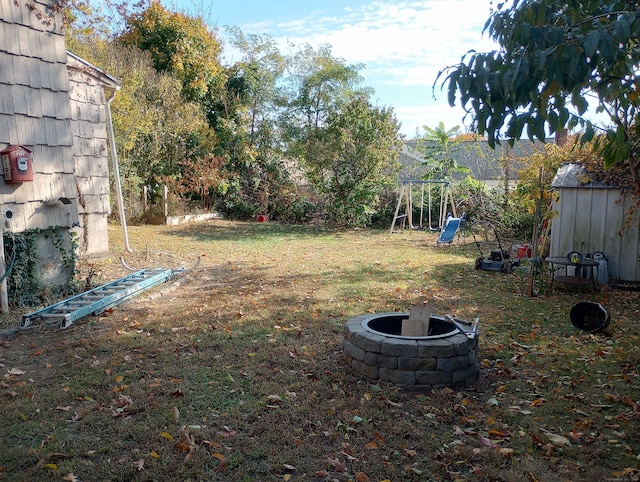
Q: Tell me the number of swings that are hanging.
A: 2